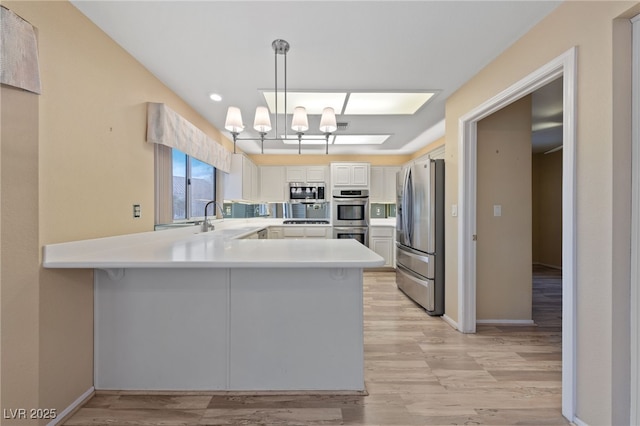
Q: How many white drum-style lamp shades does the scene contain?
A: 4